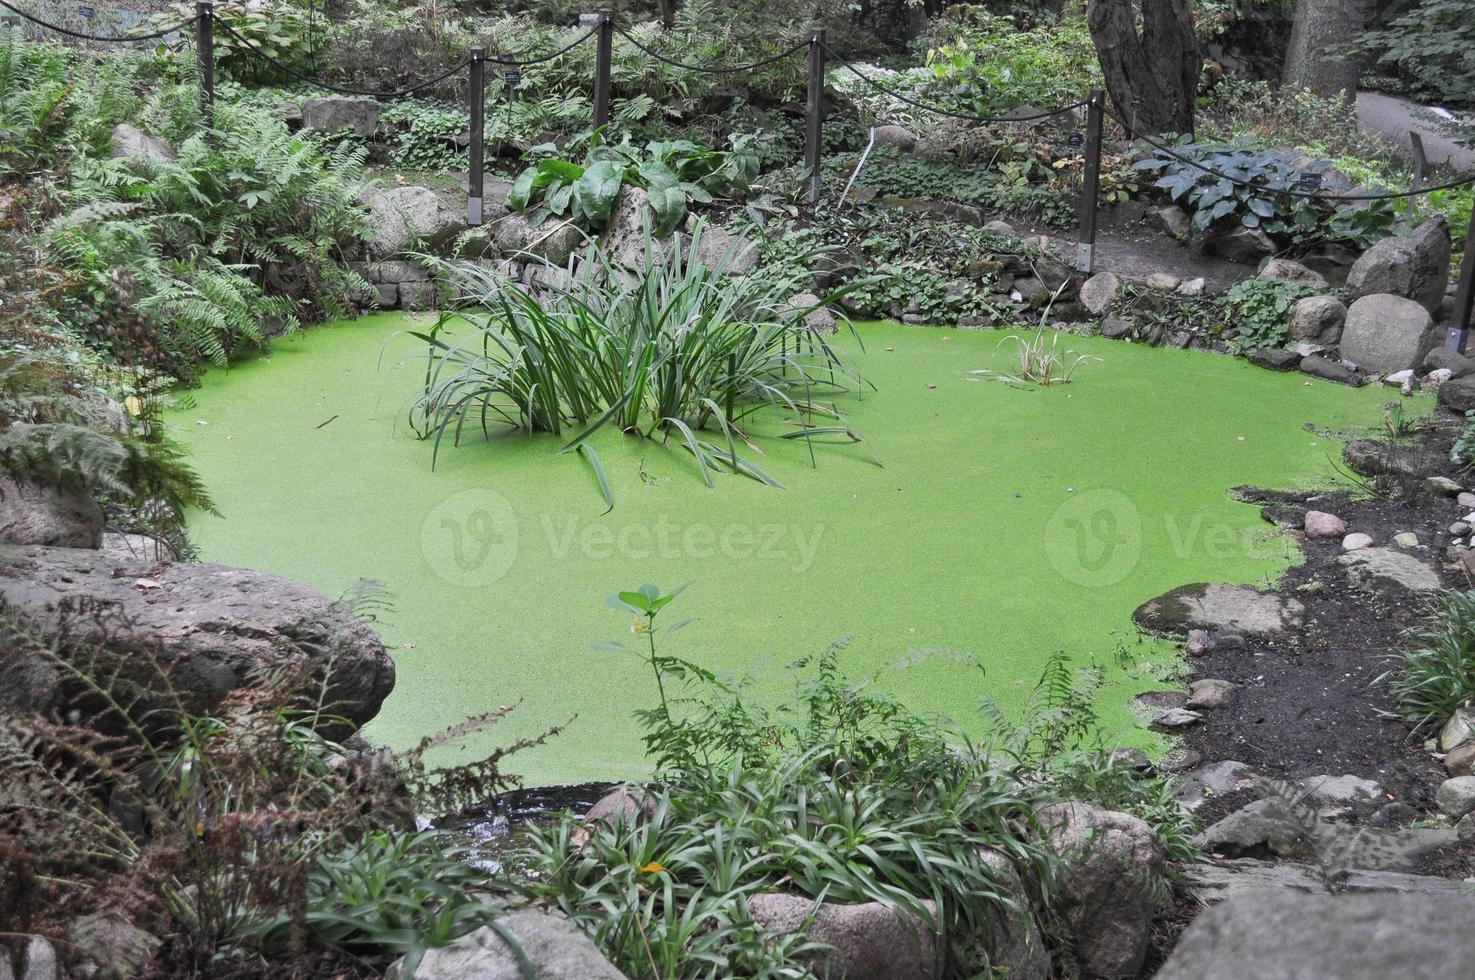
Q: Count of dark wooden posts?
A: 6